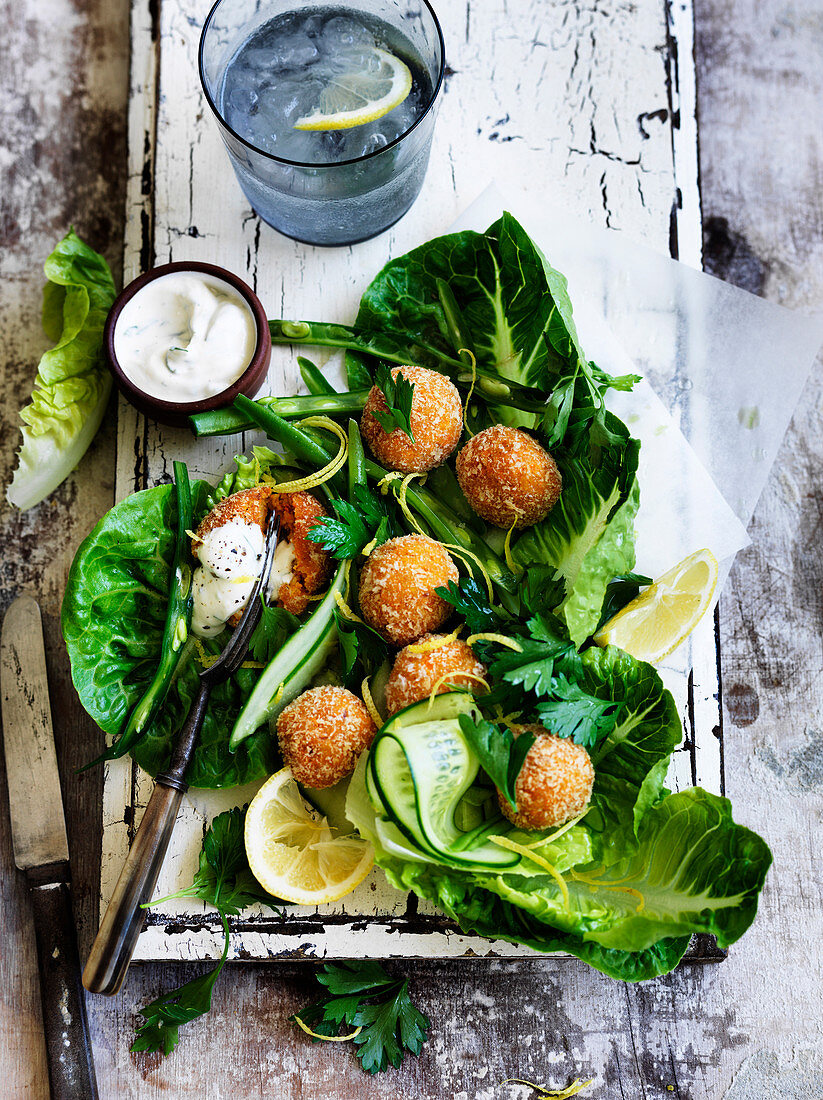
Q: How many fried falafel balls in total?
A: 7